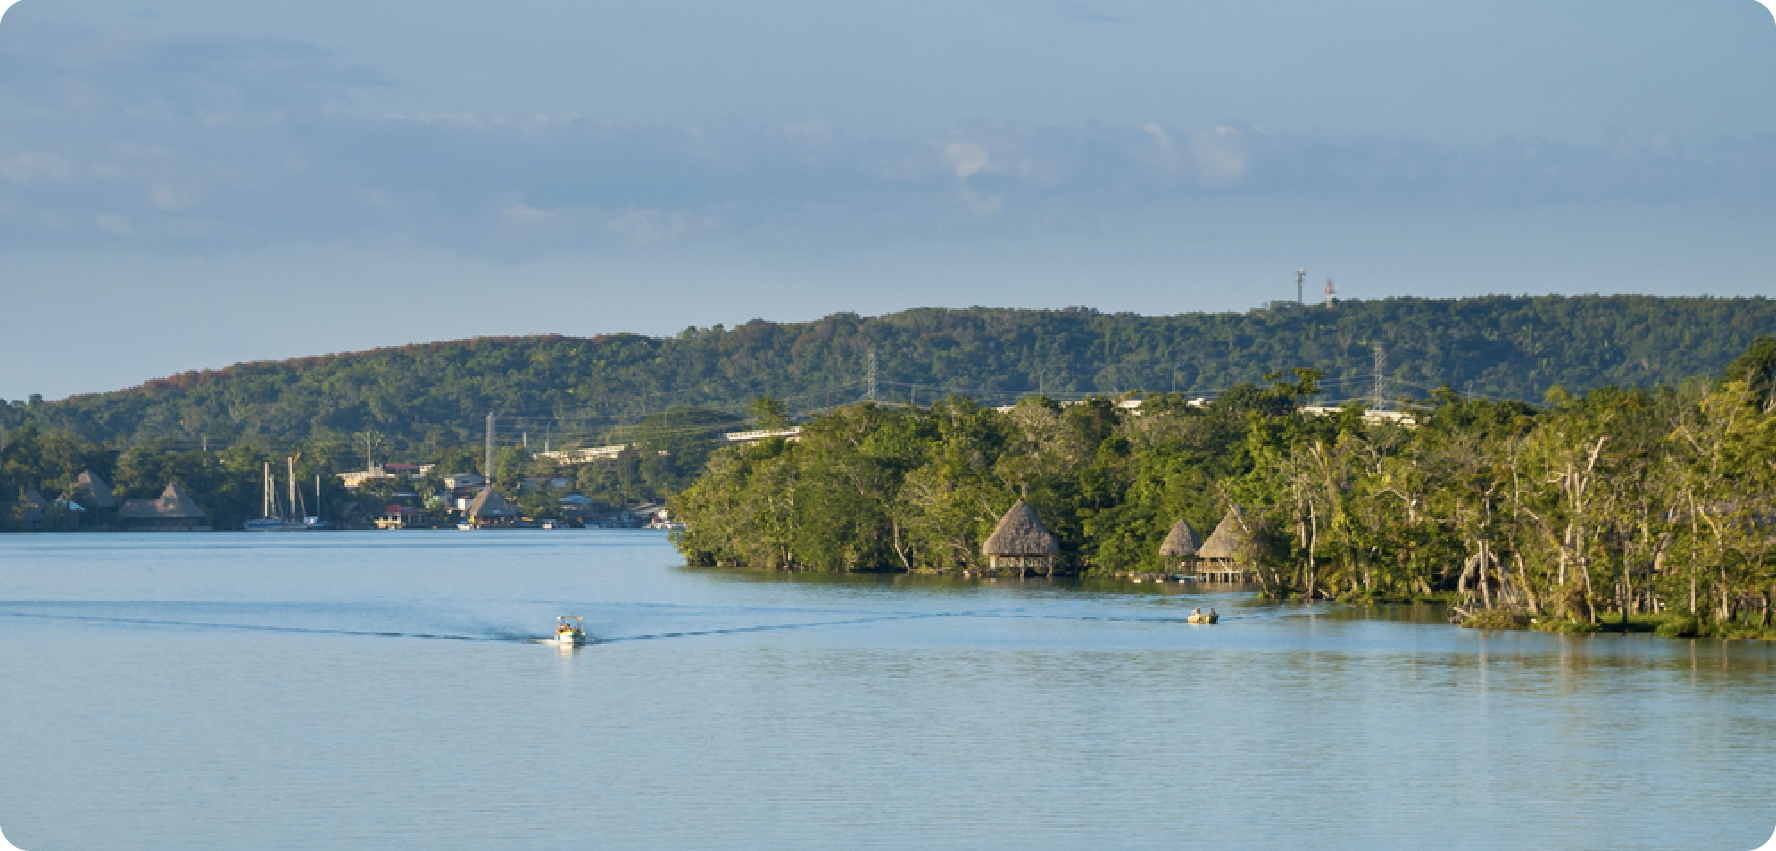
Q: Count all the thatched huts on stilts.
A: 3